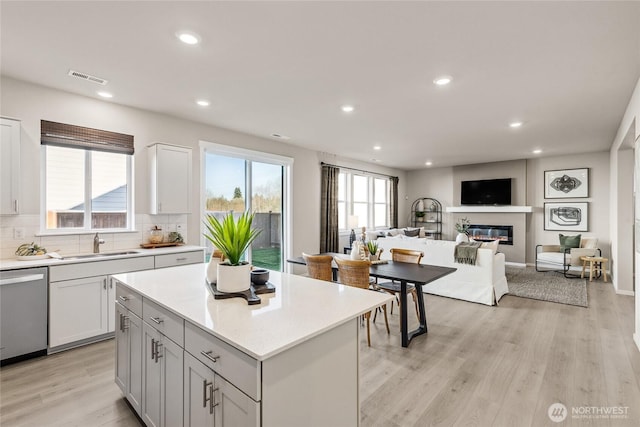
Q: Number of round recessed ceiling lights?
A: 9